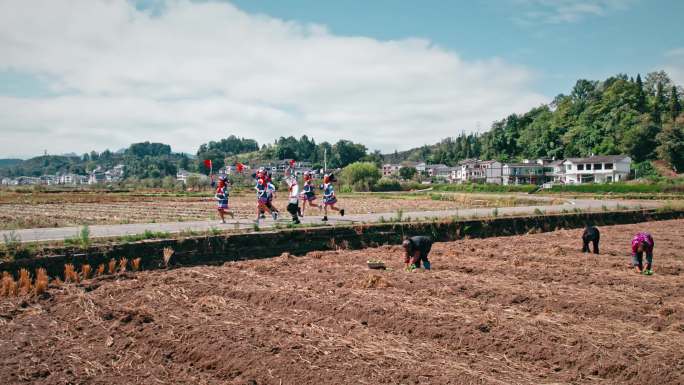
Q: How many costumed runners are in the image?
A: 6